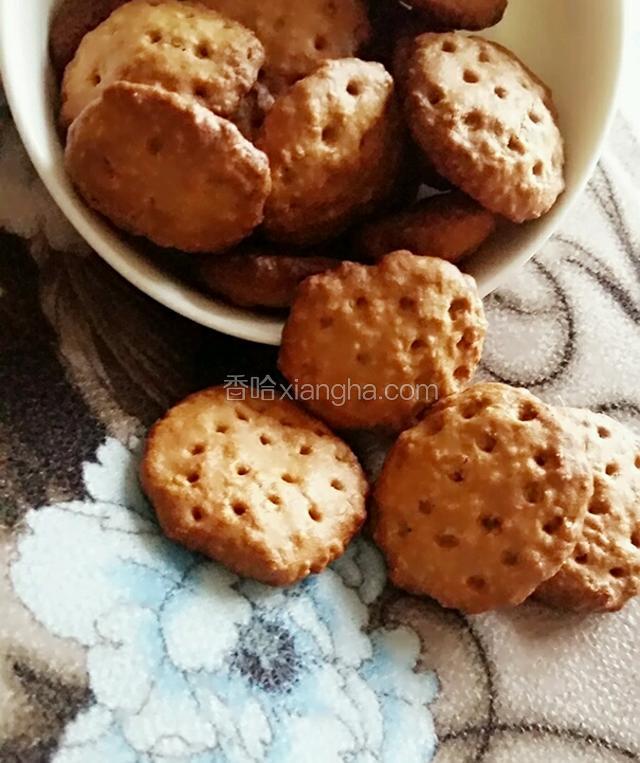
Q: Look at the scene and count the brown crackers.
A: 13